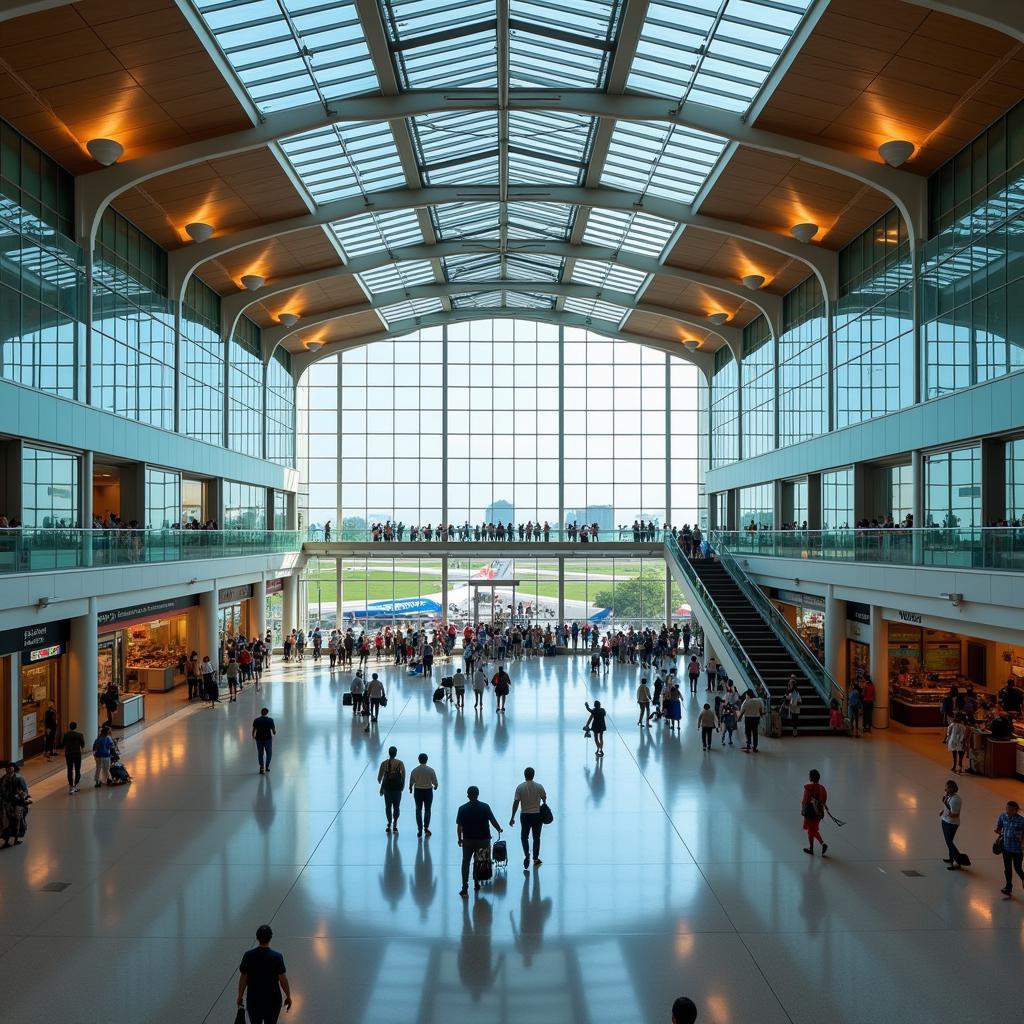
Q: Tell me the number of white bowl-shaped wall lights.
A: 10